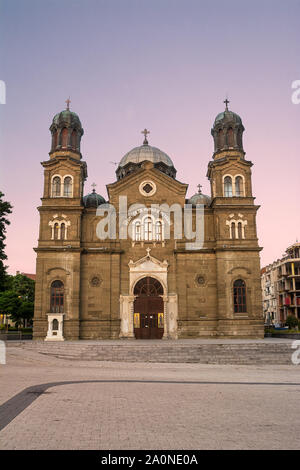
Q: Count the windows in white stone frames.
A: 12